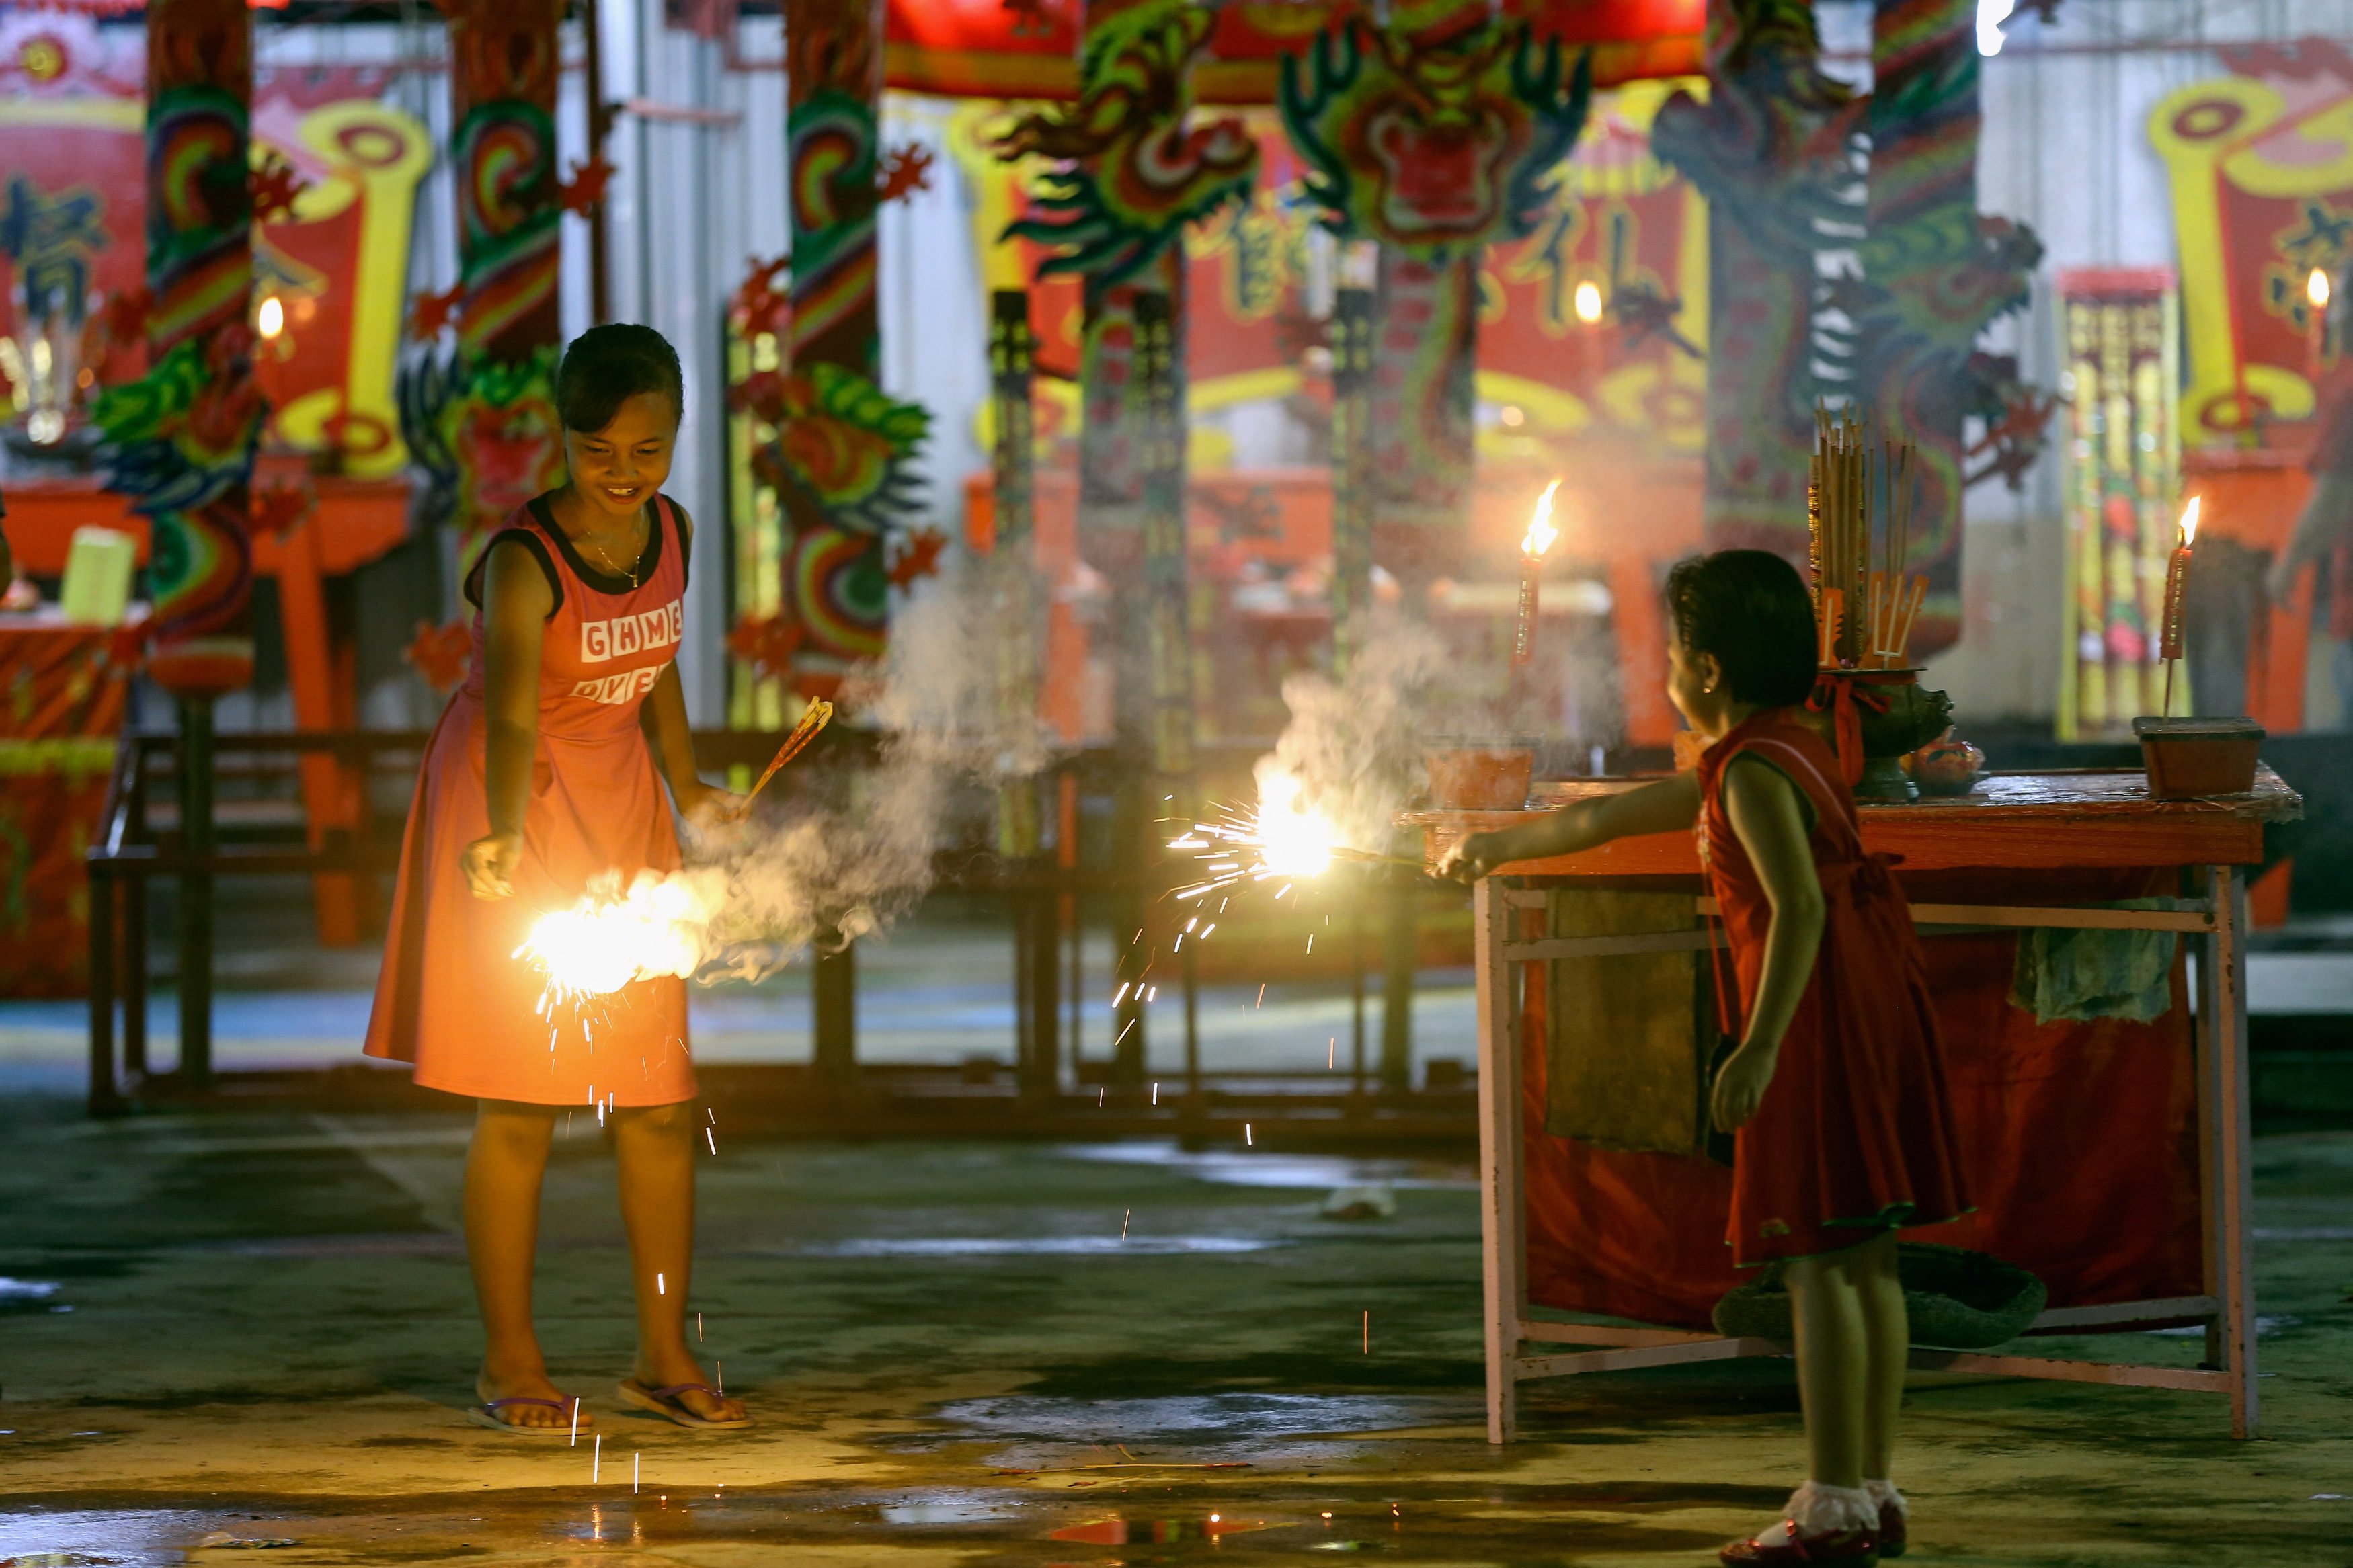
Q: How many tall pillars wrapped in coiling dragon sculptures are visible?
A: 7